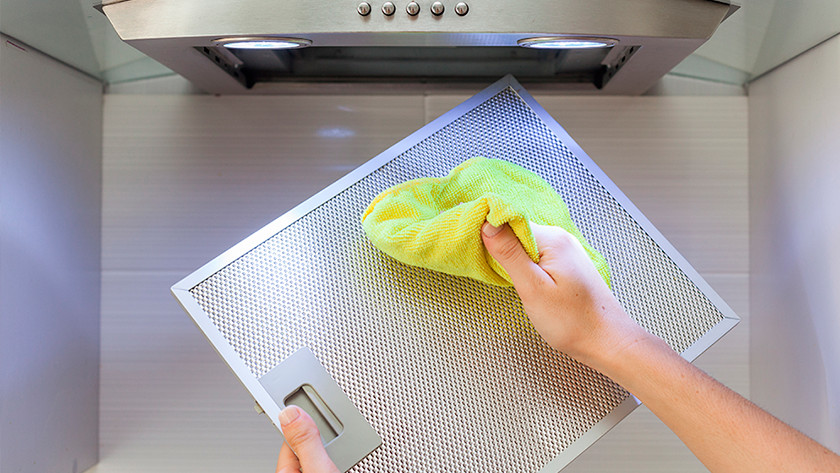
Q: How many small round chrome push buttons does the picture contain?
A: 5